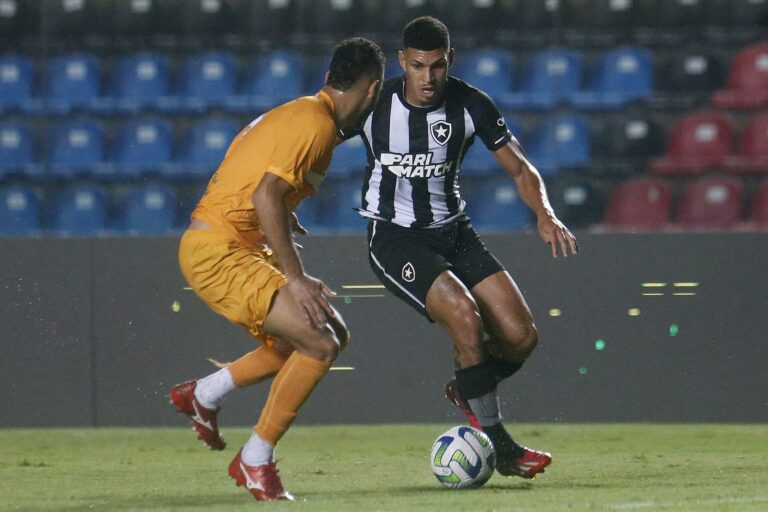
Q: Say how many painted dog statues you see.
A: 0